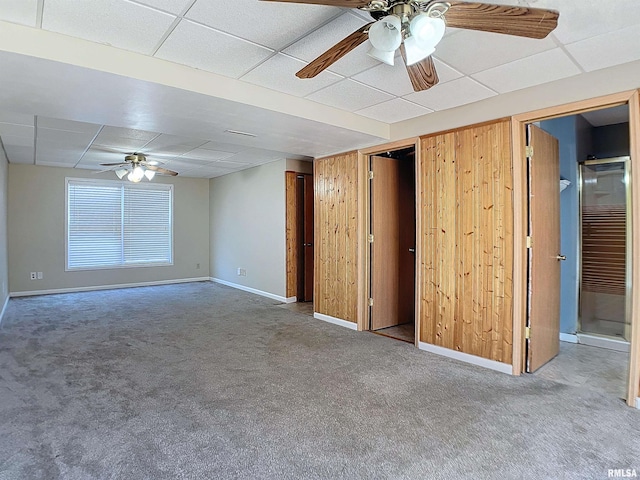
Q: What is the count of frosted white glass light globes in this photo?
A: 8